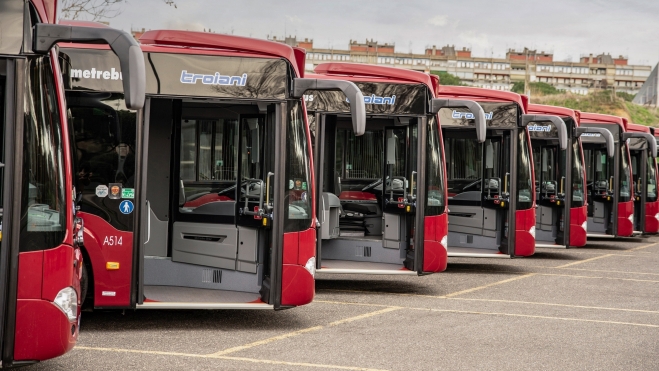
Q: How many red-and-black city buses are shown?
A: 7